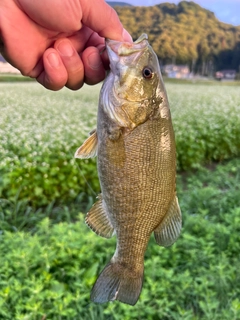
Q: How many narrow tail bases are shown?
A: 1